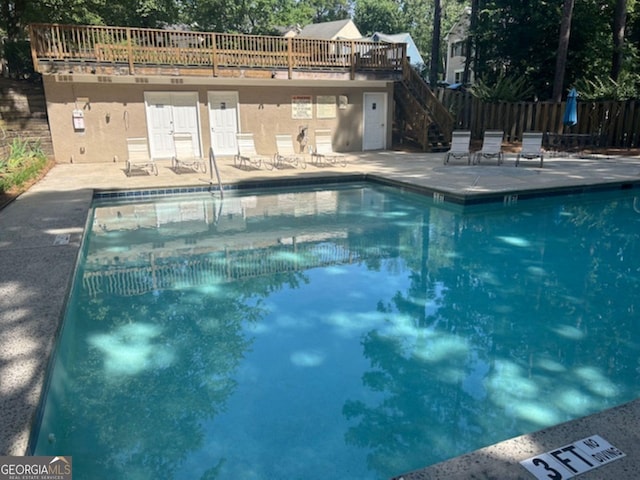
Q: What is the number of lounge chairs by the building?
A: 5